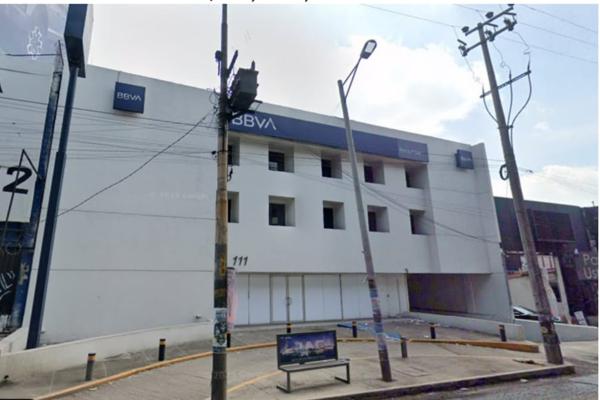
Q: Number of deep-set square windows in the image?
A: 10